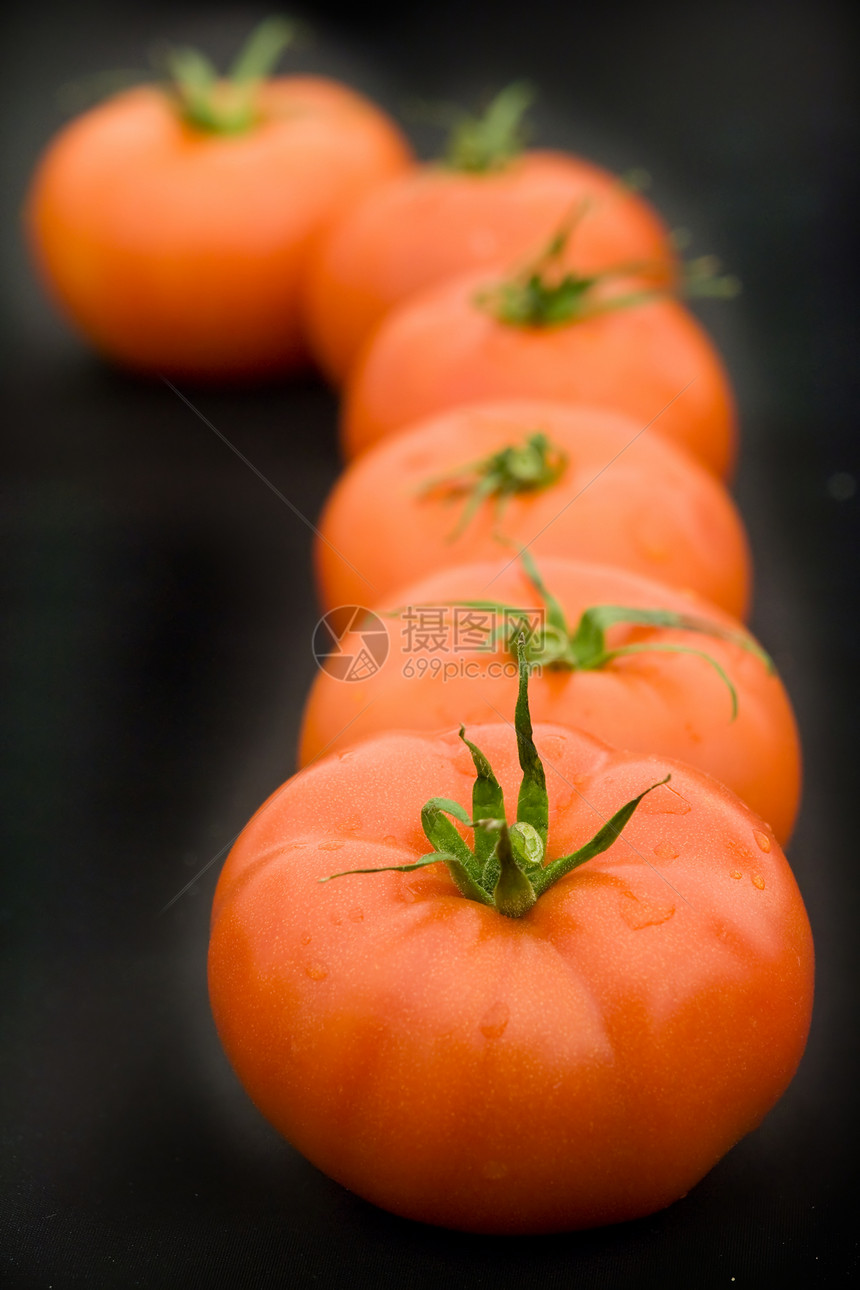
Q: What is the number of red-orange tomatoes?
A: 6